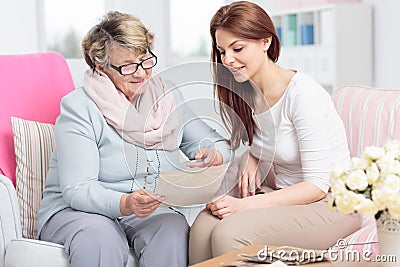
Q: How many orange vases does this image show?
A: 0